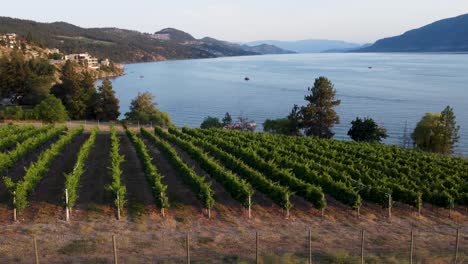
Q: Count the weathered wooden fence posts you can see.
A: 8